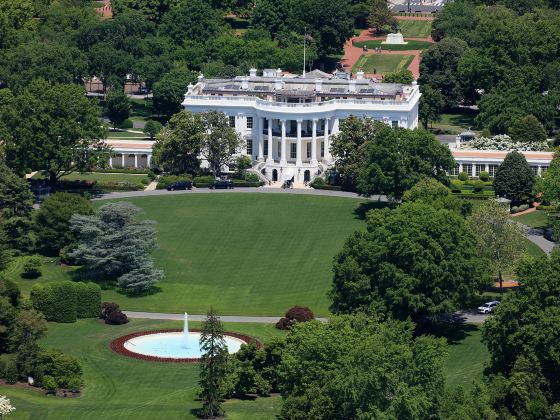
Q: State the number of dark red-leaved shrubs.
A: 4